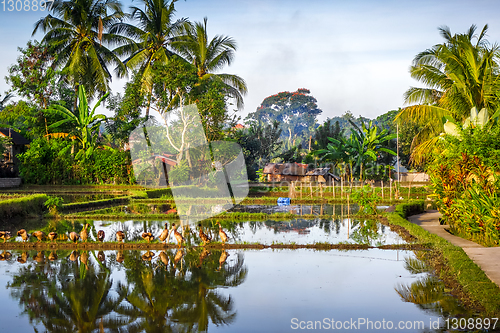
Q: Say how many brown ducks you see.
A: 13